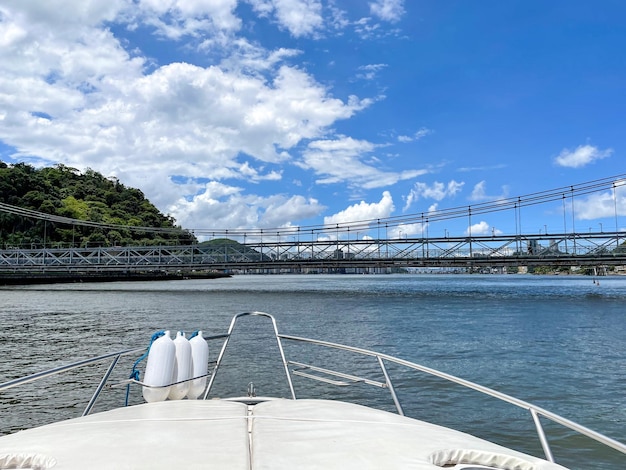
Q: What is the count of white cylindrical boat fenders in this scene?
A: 3